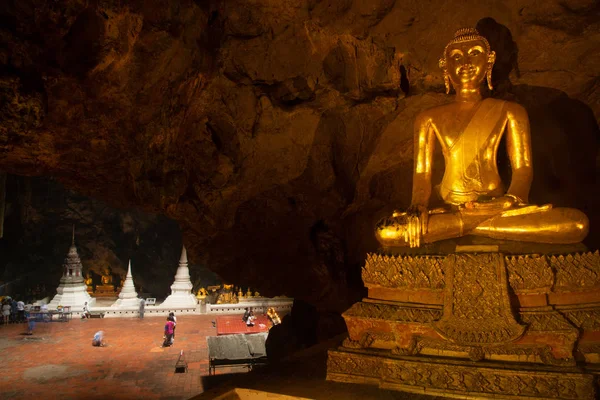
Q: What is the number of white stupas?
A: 3